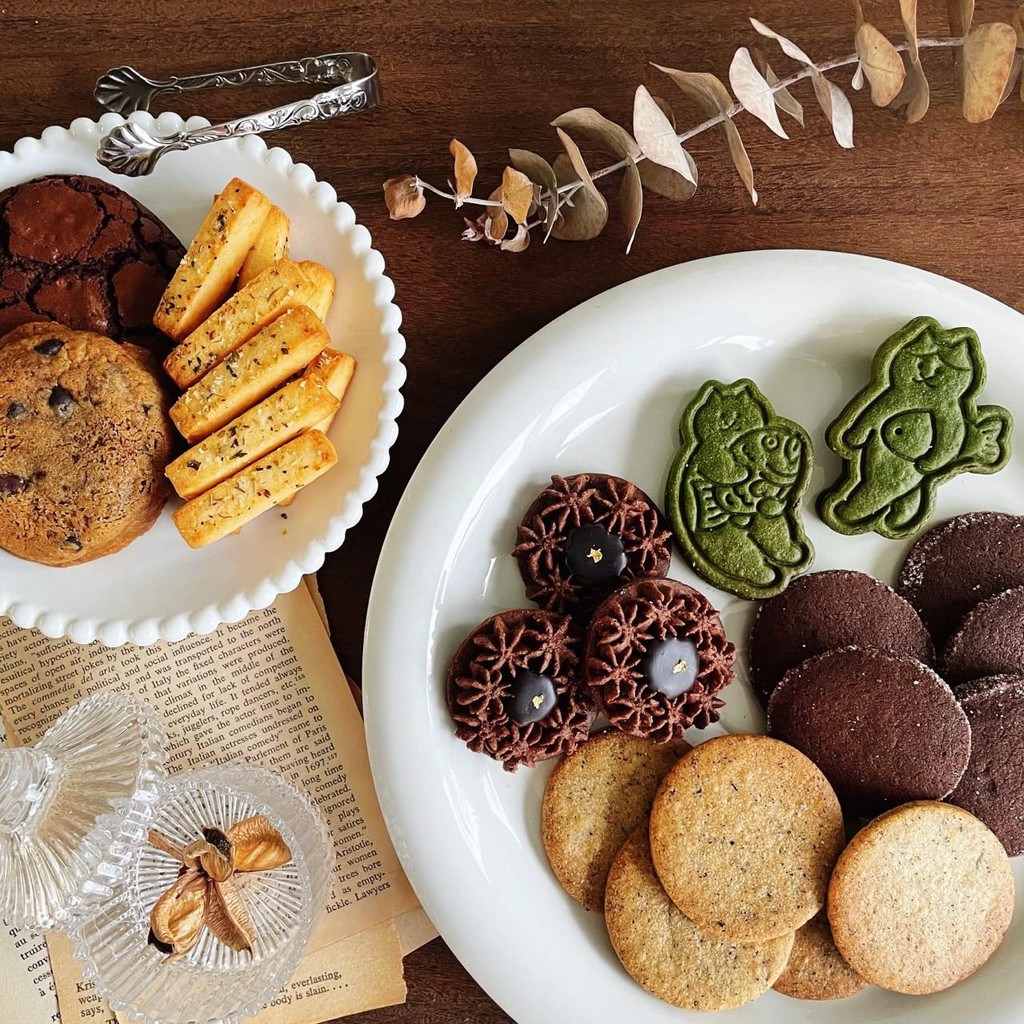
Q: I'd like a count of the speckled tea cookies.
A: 5